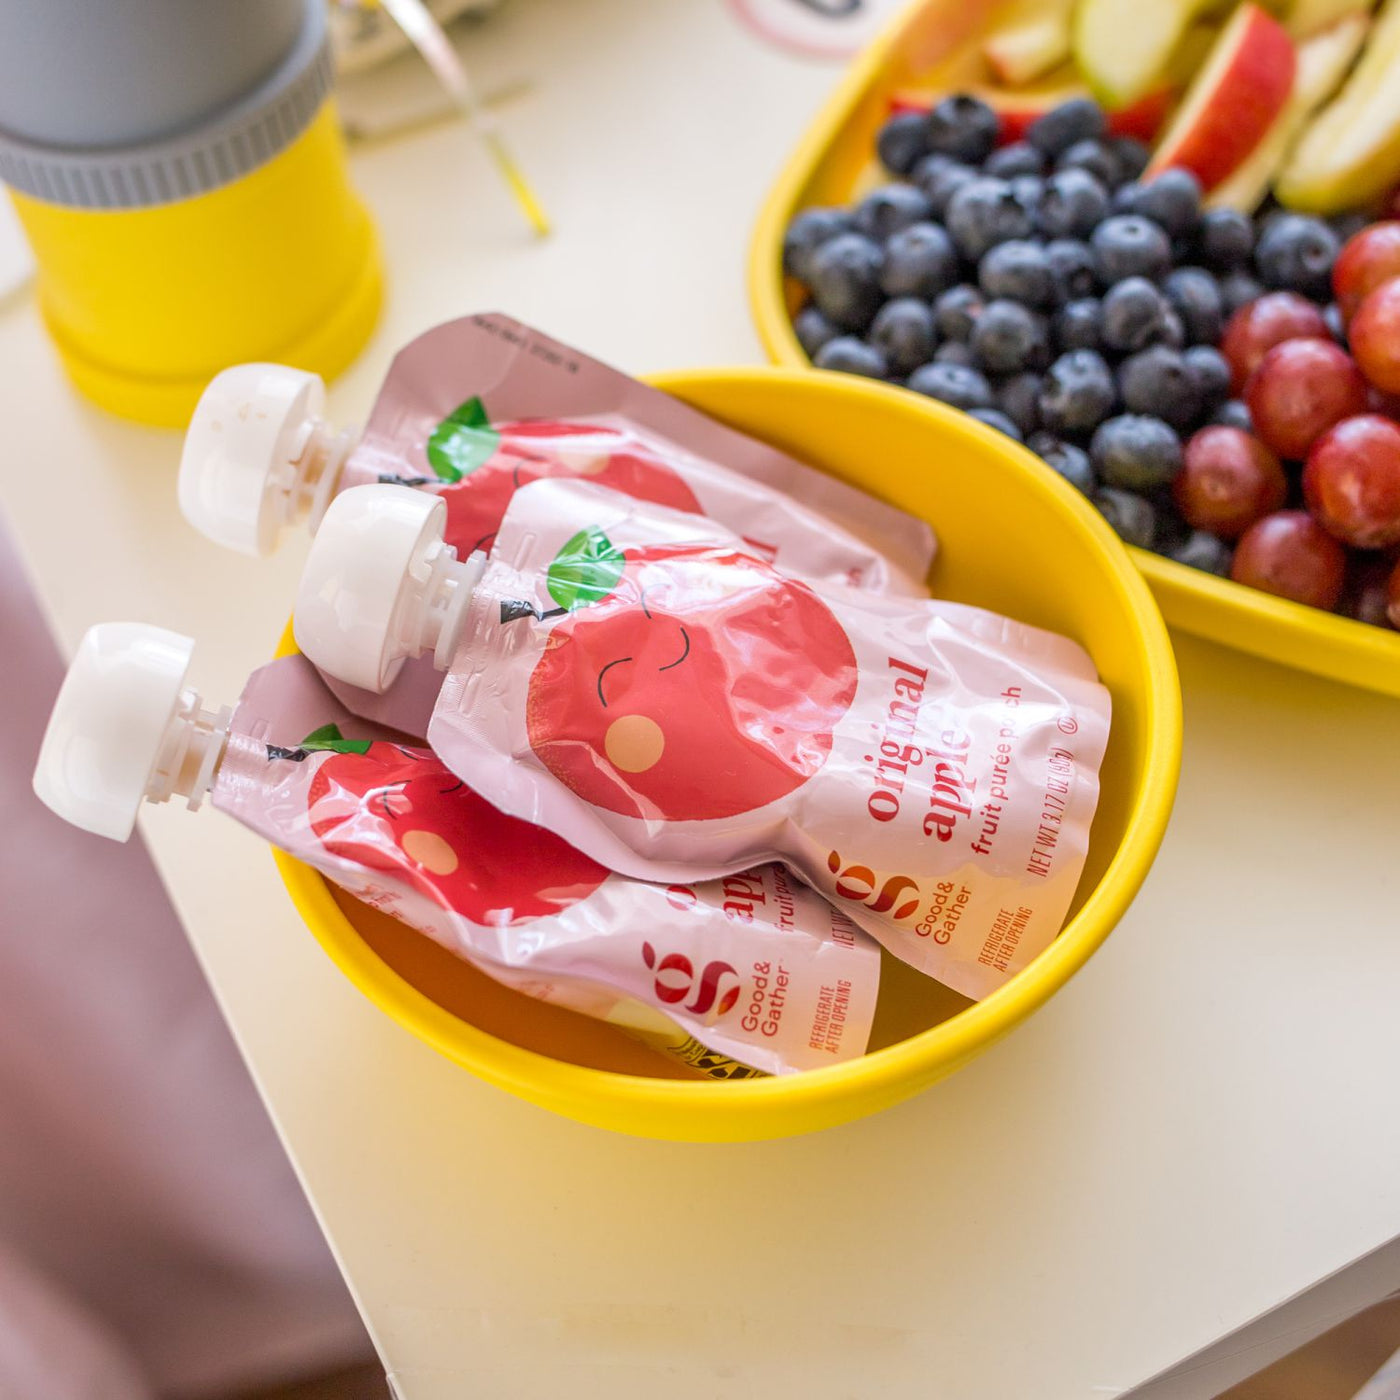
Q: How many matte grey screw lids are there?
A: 1